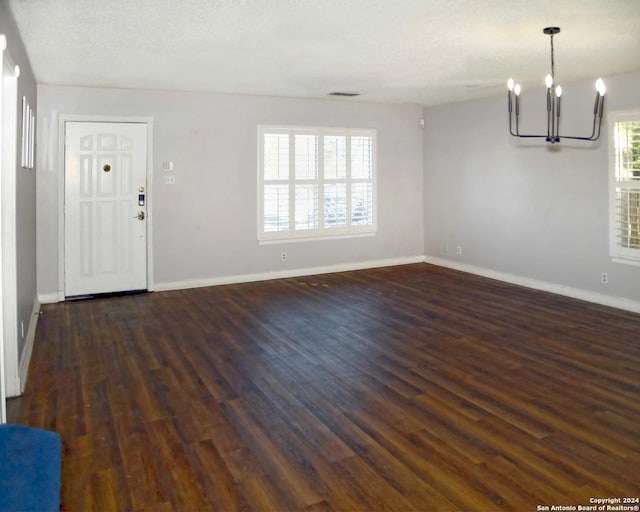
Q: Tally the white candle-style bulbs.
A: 6